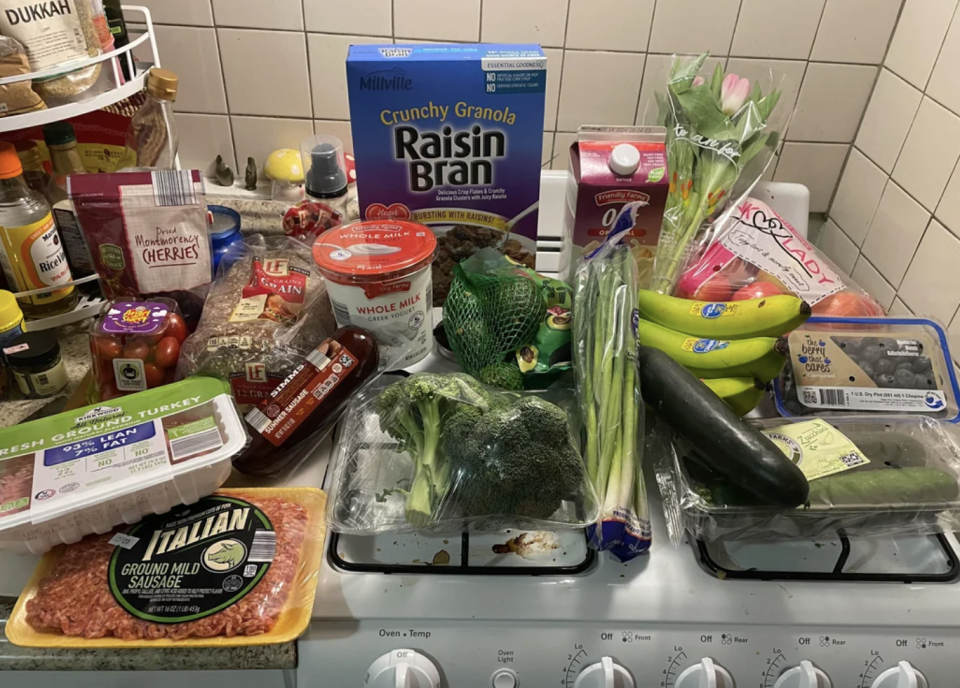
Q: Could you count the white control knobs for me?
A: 5